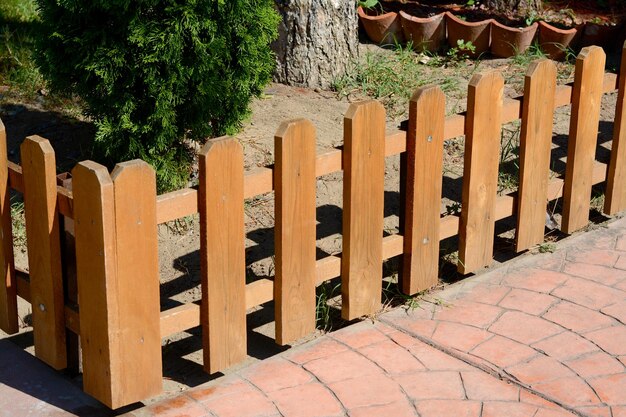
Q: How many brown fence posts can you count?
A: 12